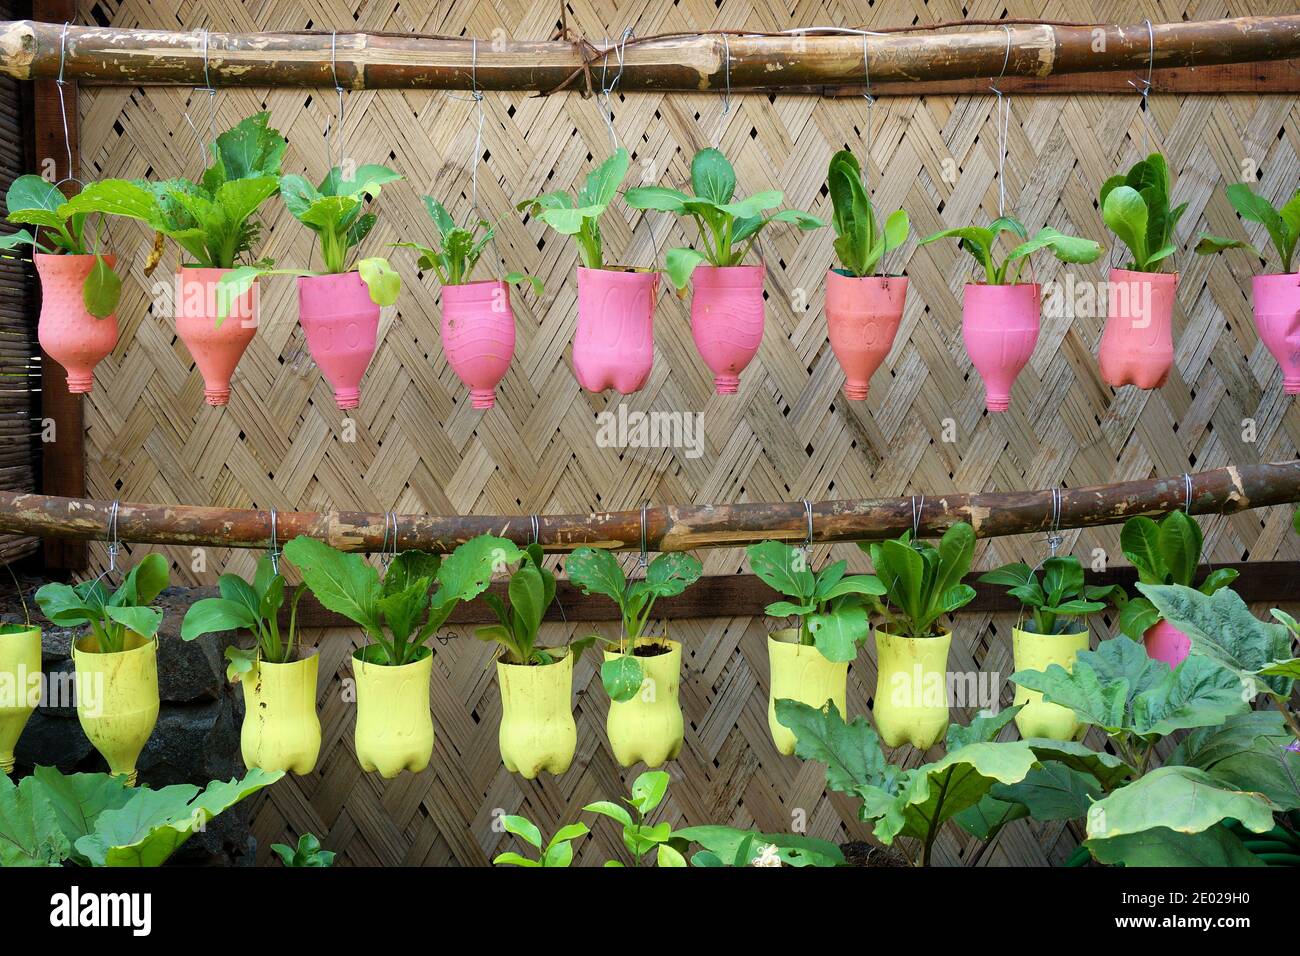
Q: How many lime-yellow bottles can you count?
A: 9